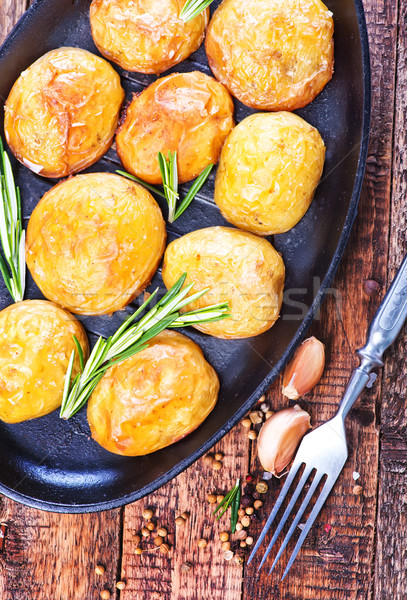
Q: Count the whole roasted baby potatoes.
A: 9